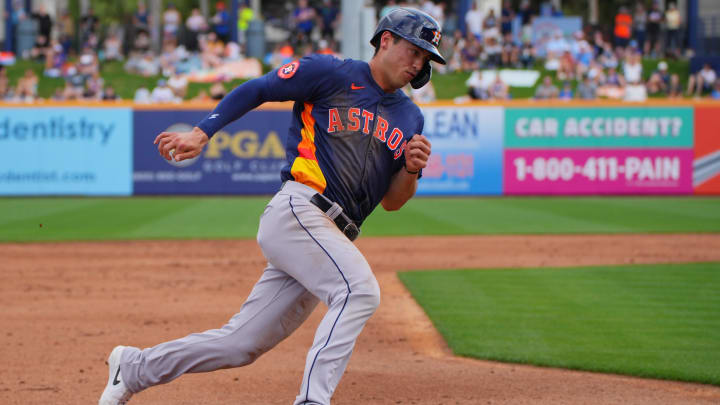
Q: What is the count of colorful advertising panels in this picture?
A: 5